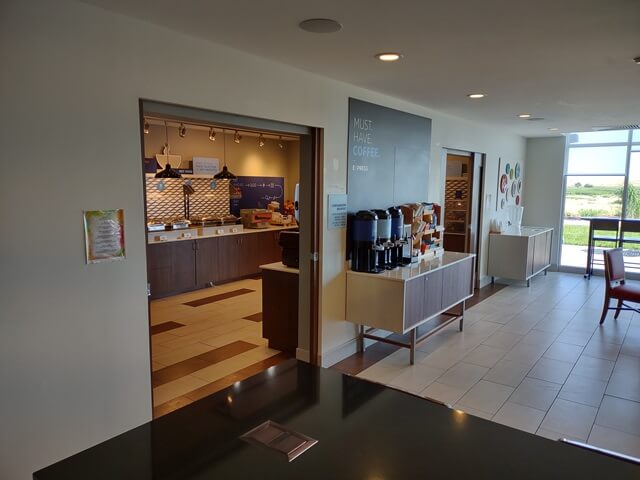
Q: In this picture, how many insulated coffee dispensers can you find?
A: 3